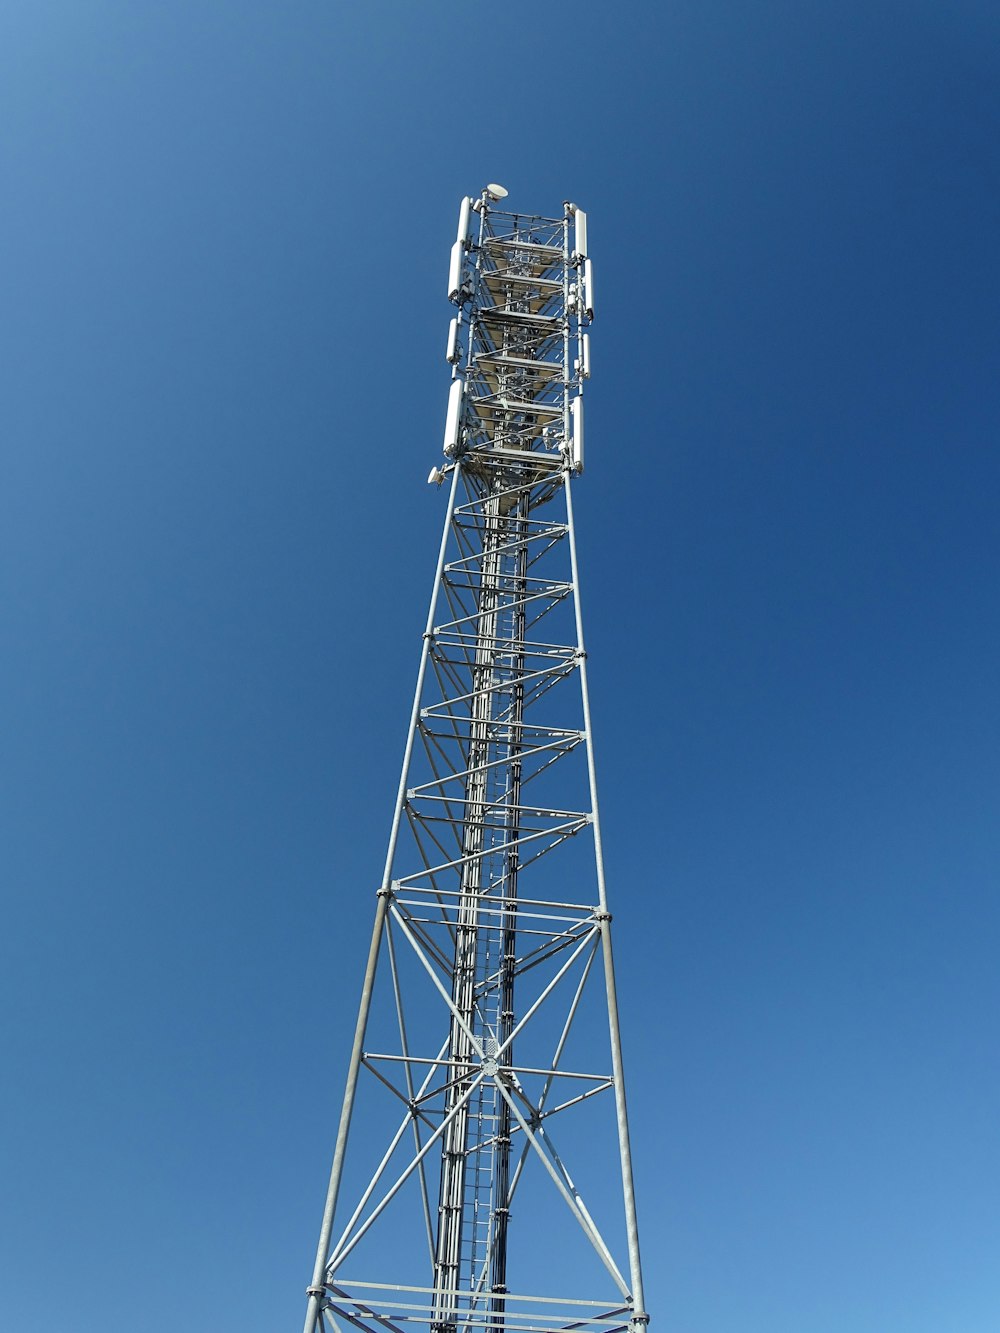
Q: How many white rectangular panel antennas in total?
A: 8